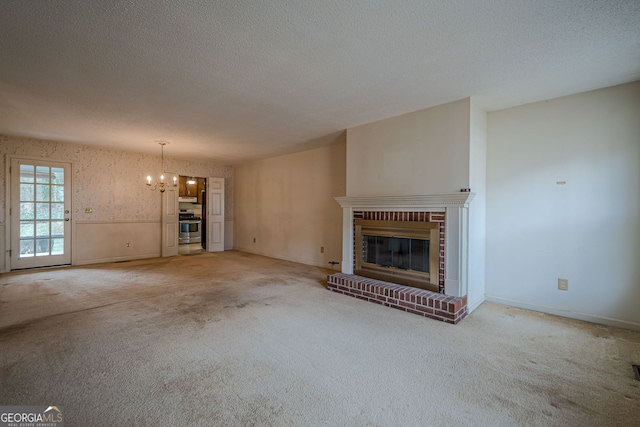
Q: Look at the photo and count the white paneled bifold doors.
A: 2